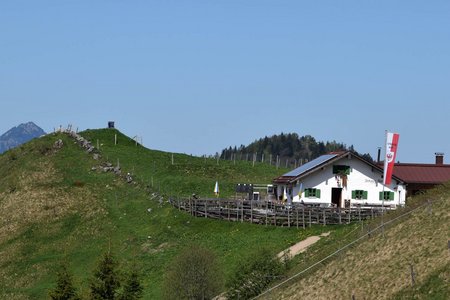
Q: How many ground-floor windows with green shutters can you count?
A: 3